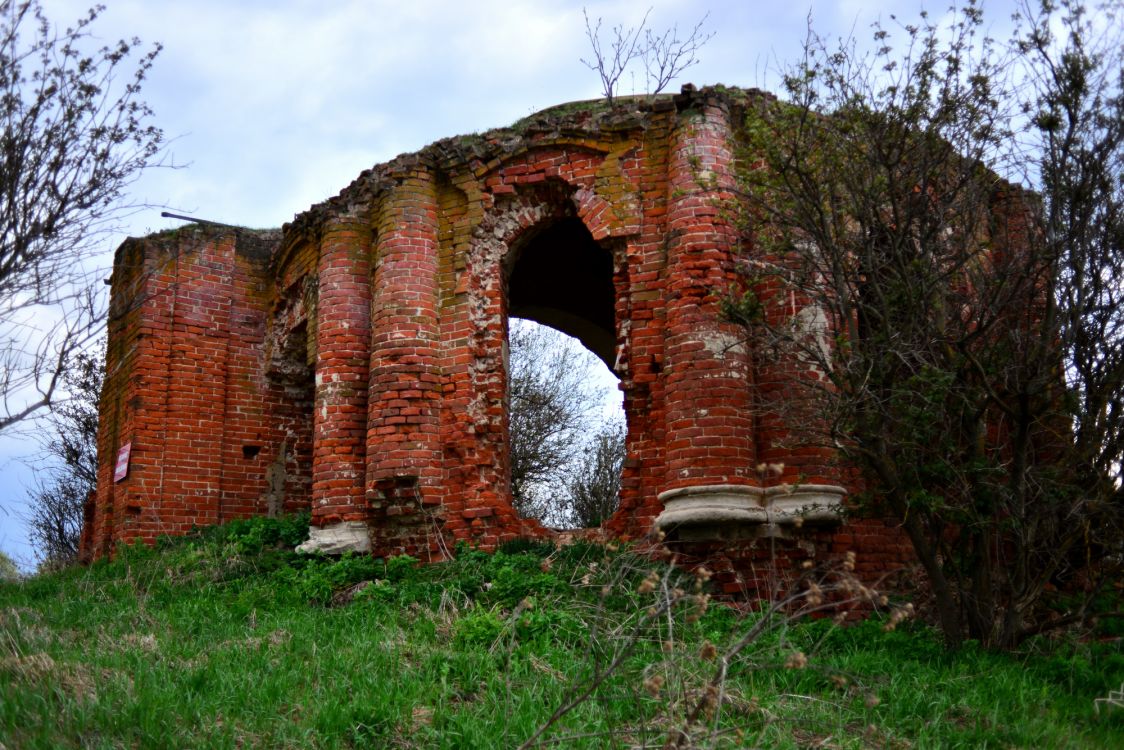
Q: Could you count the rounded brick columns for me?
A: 4